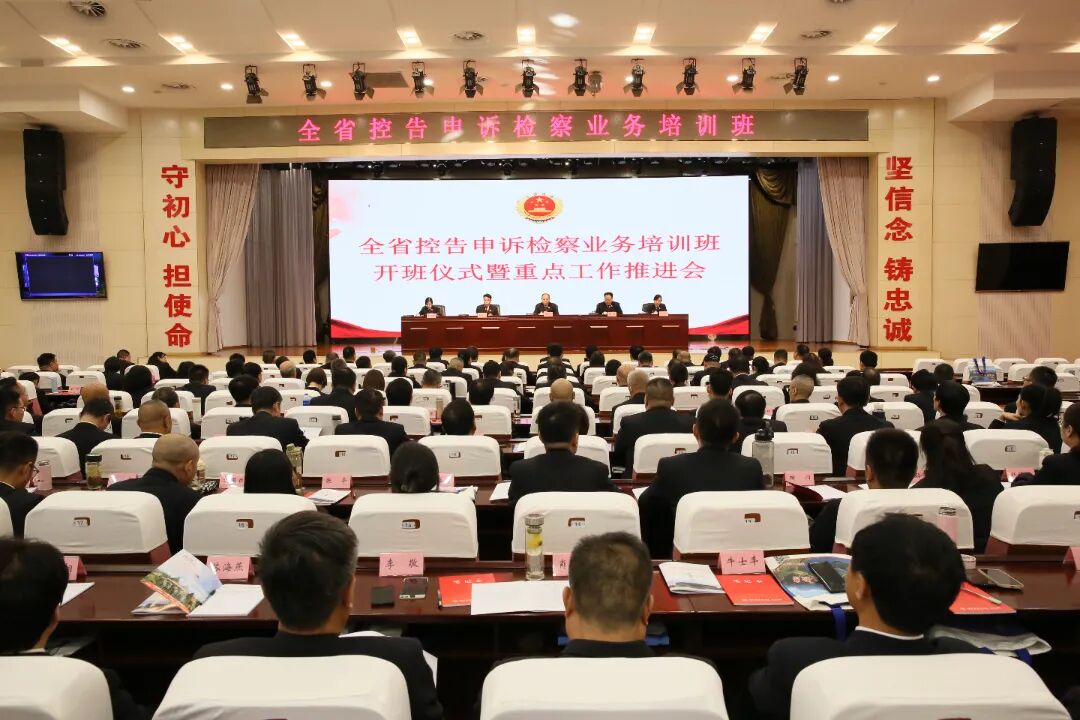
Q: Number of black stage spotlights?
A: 11